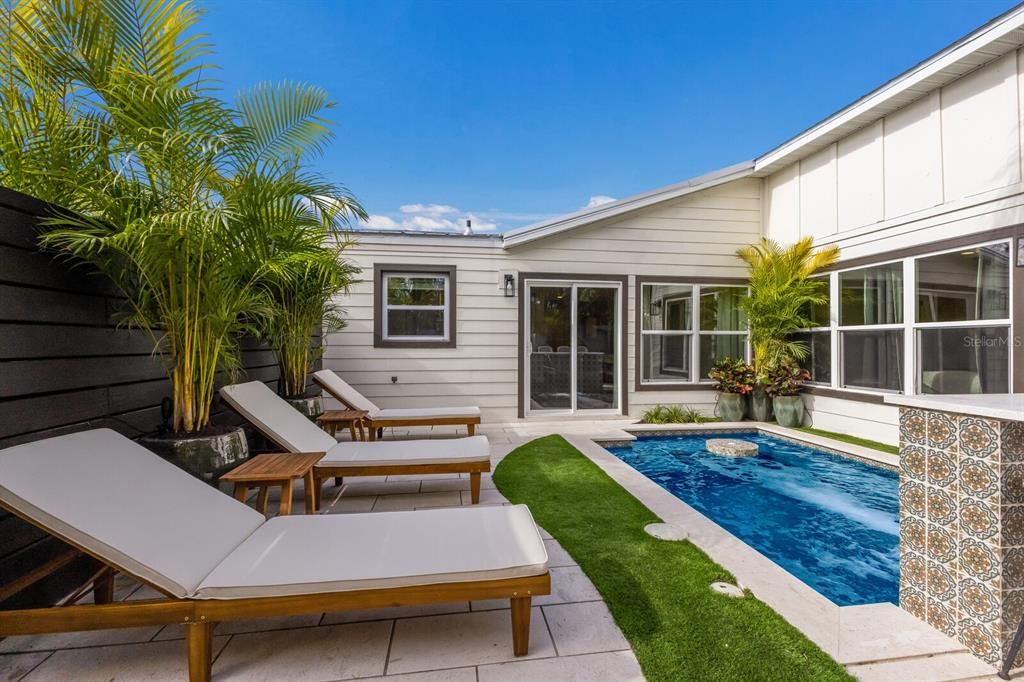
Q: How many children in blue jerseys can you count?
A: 0